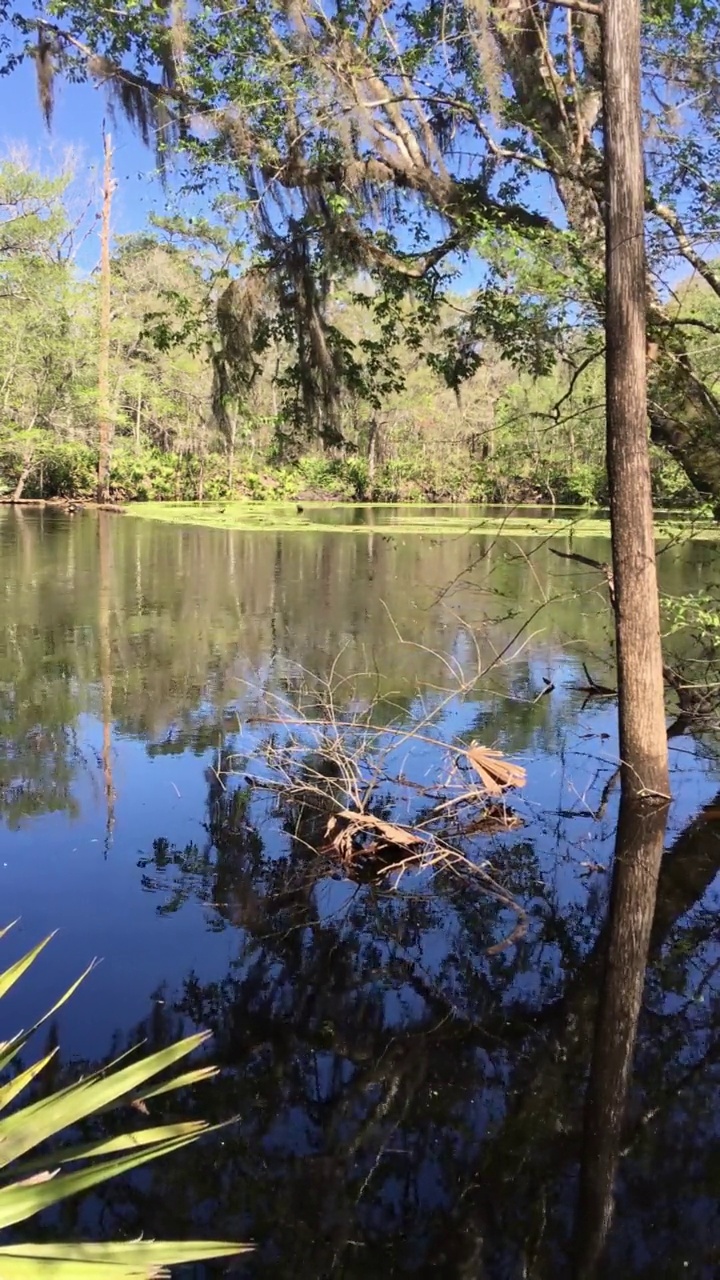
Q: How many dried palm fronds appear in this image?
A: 2